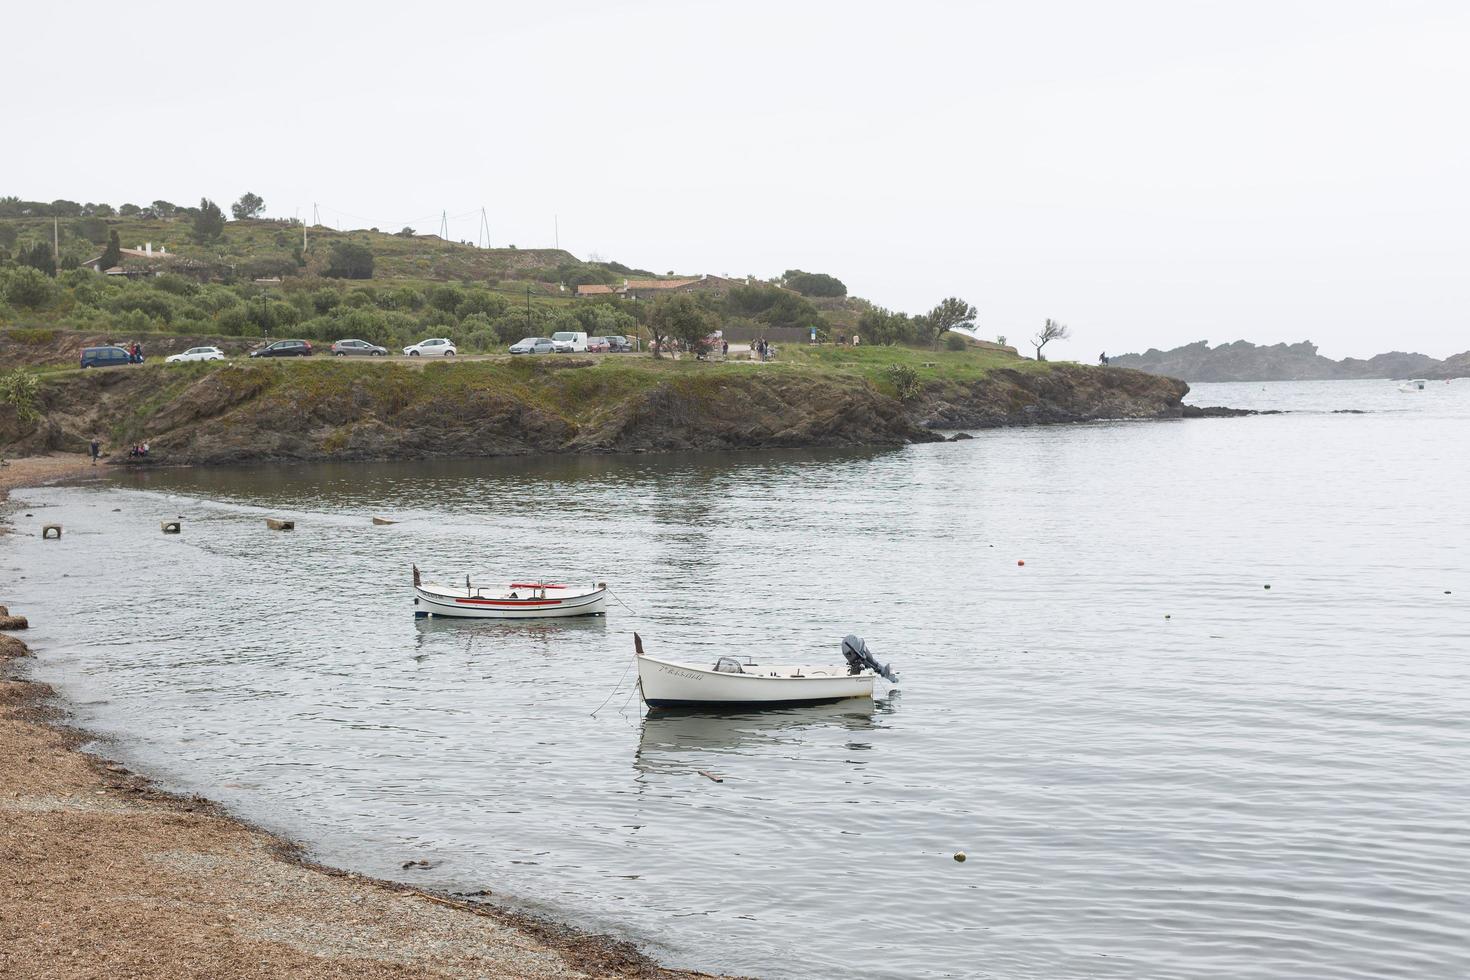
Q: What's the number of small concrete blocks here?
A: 4